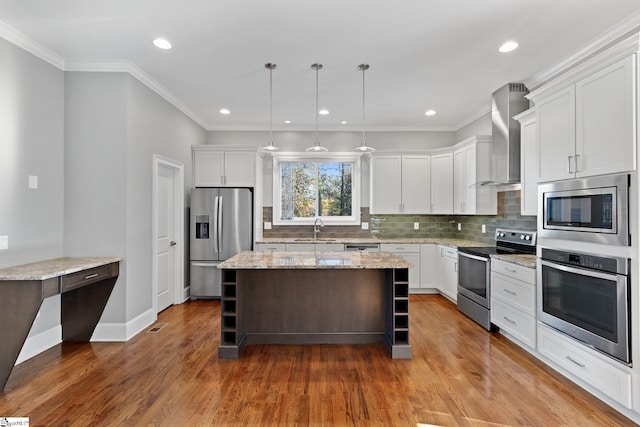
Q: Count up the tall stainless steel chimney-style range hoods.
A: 1